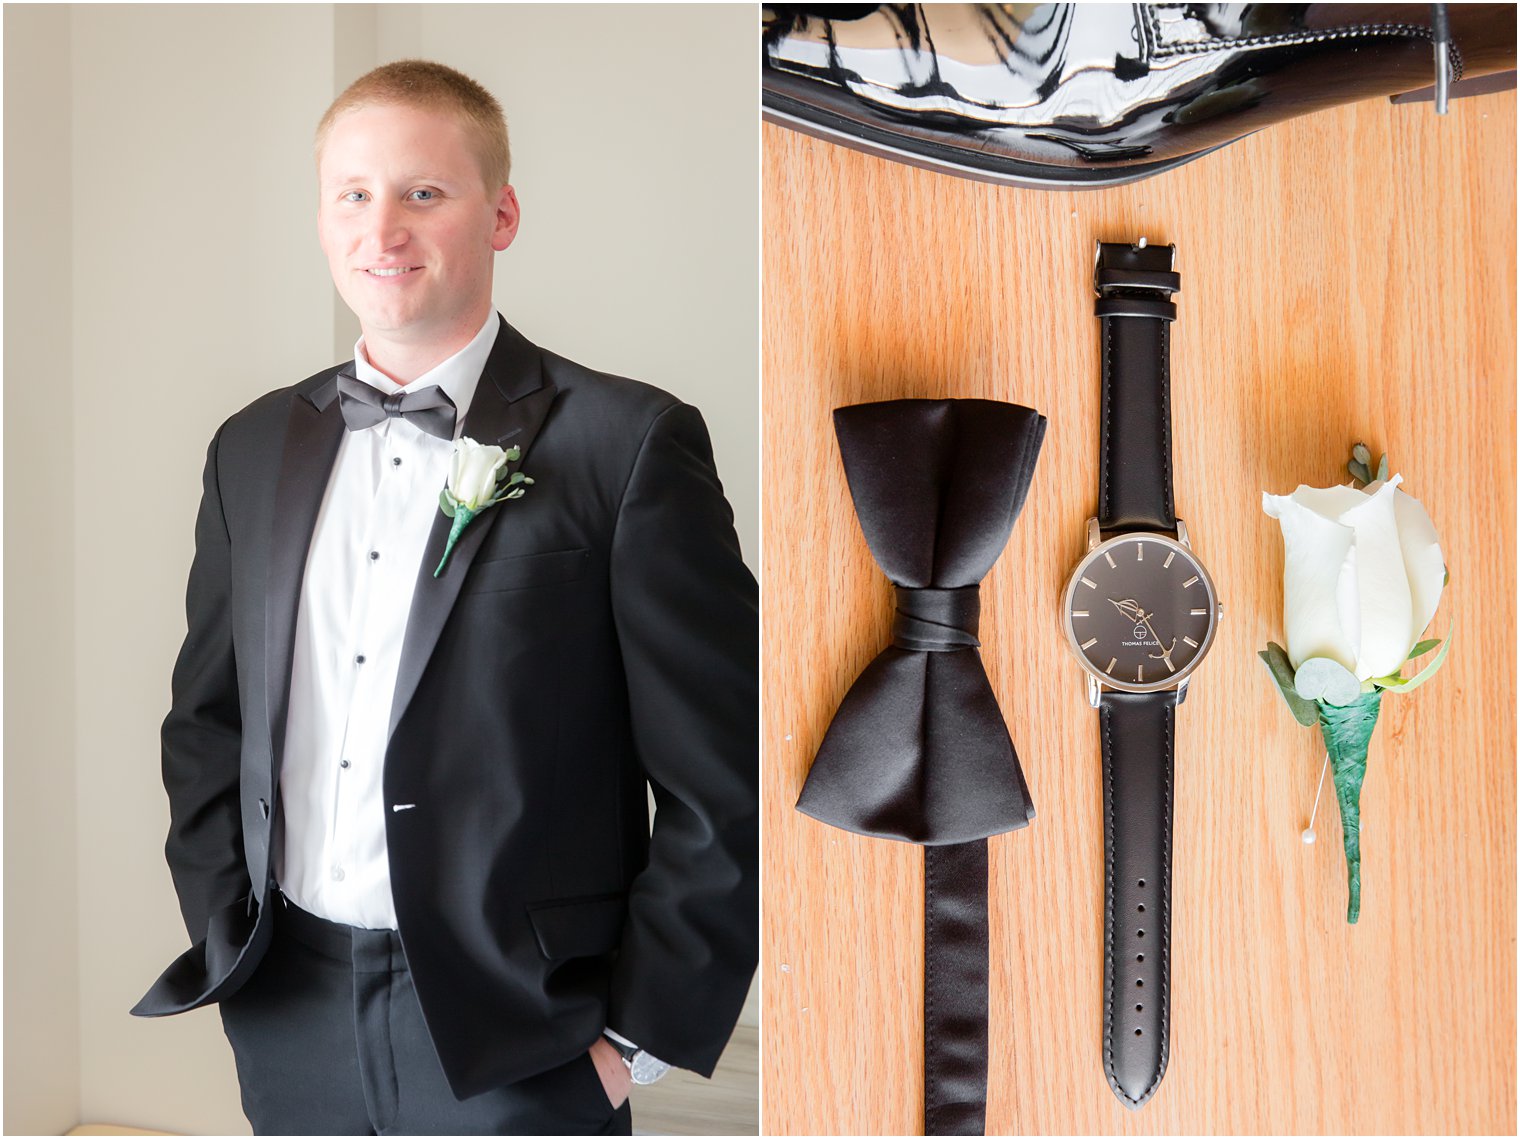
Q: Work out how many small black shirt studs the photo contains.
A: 4